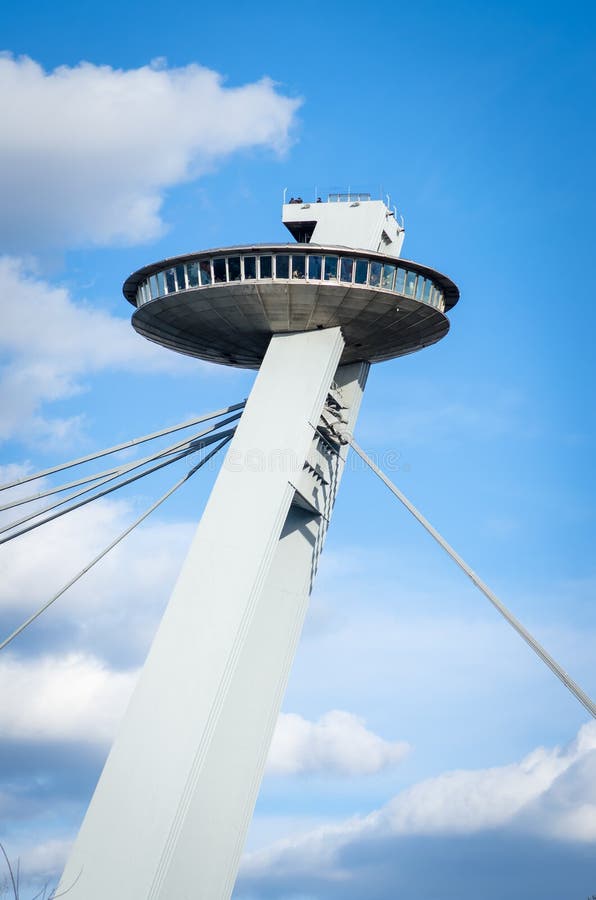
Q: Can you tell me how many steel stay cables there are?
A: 6